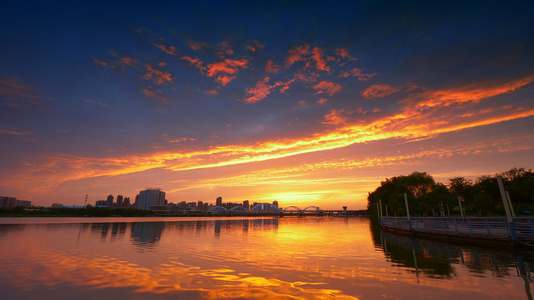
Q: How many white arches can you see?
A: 5